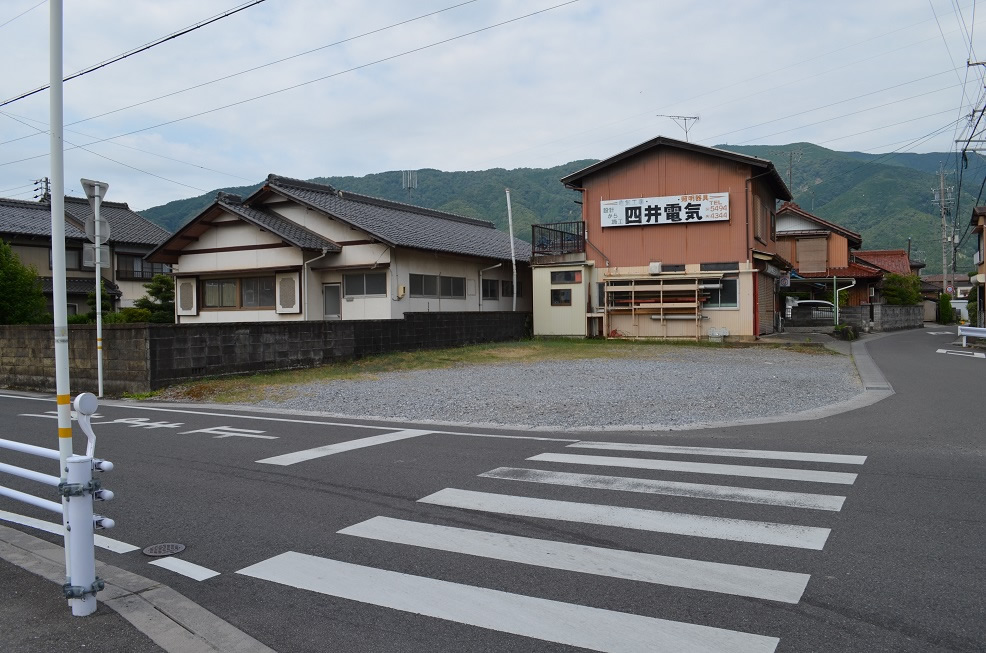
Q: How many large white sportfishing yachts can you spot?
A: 0